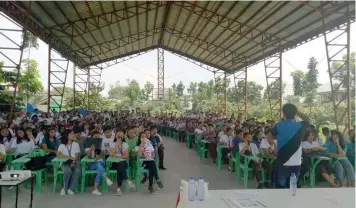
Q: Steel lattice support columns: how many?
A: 9